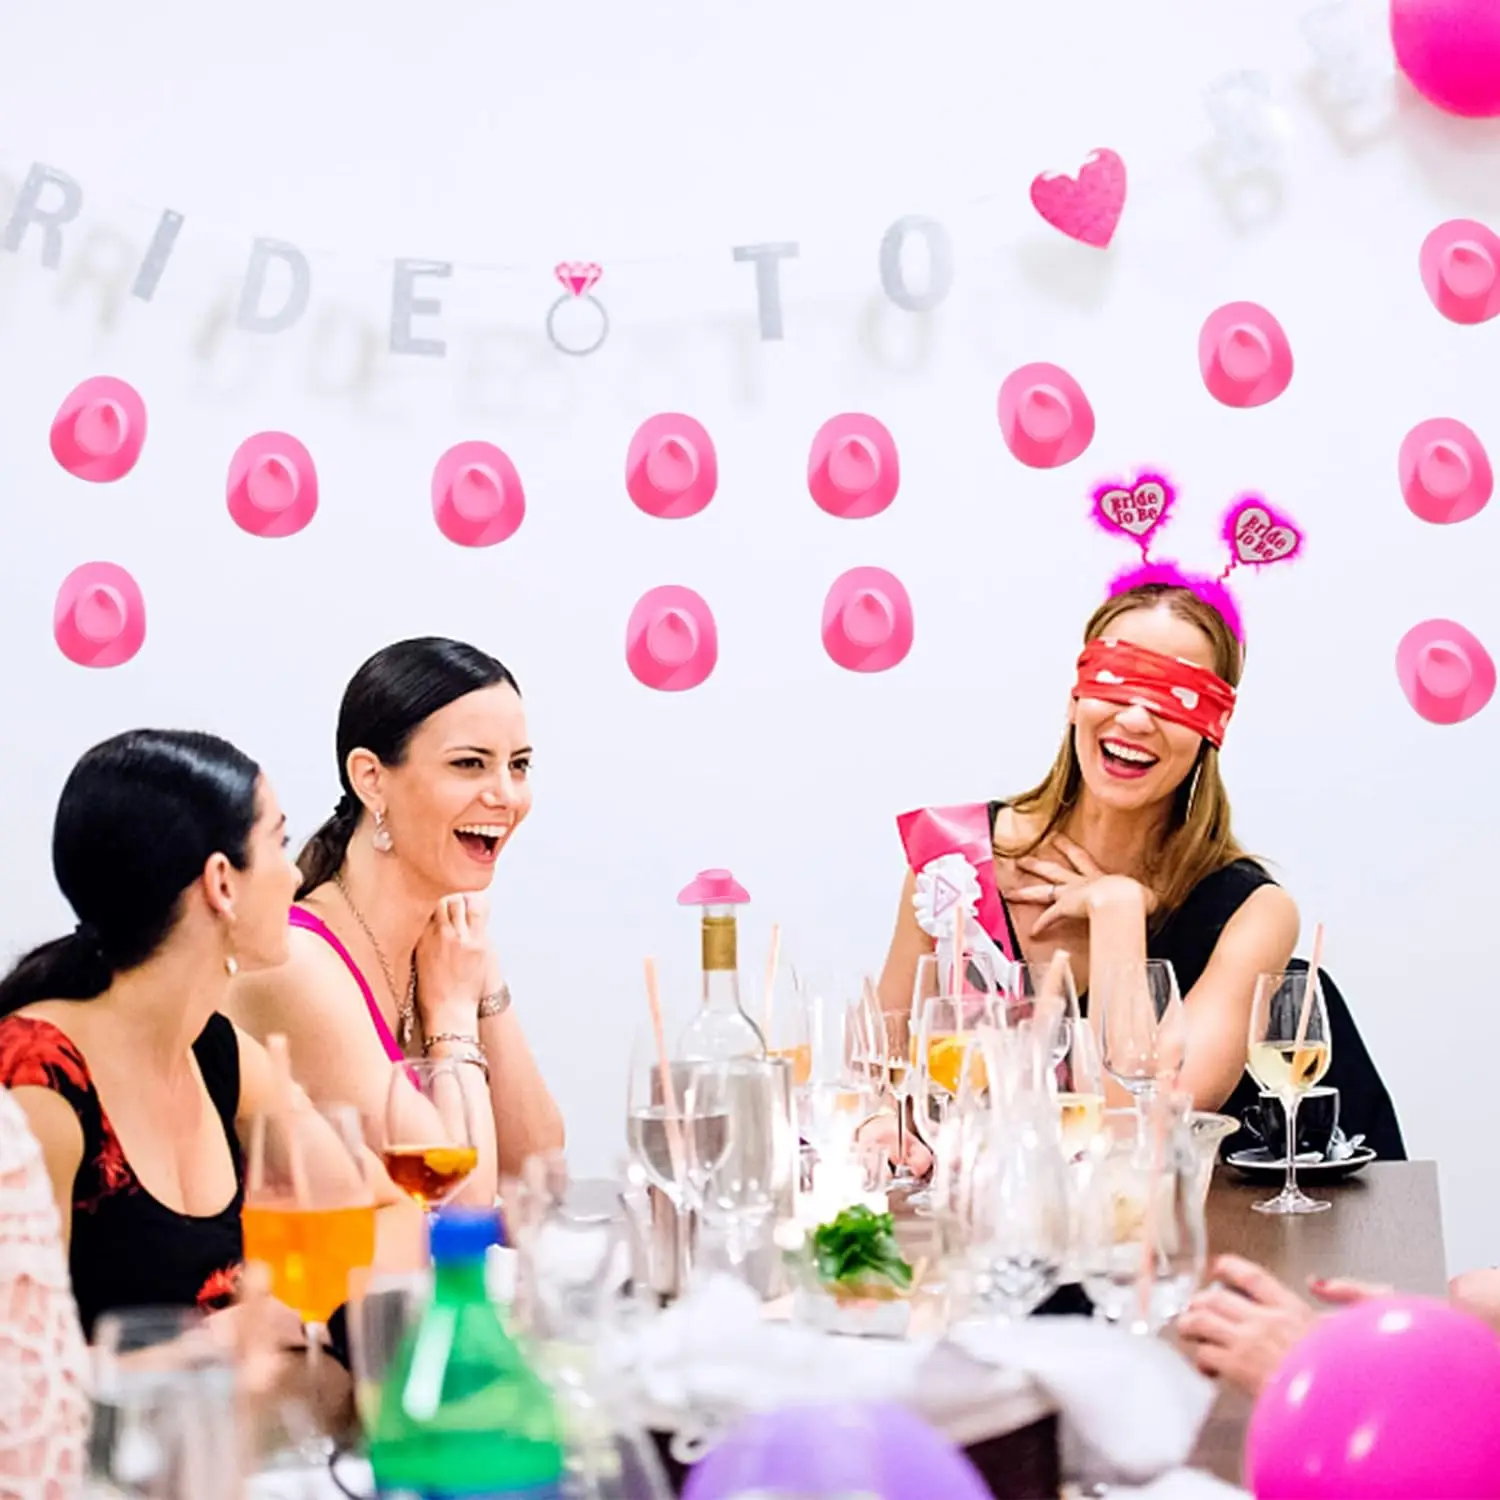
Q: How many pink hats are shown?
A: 14